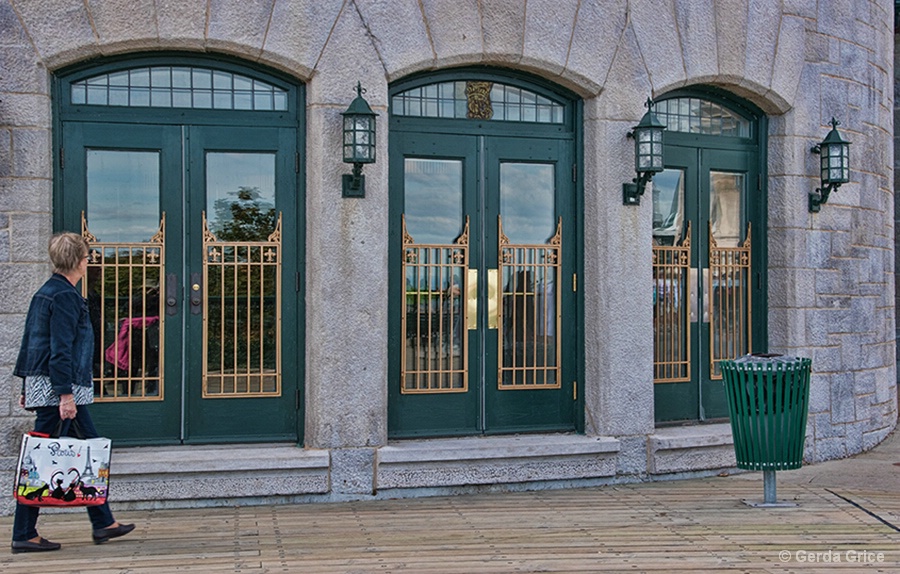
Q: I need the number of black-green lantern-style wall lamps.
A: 3